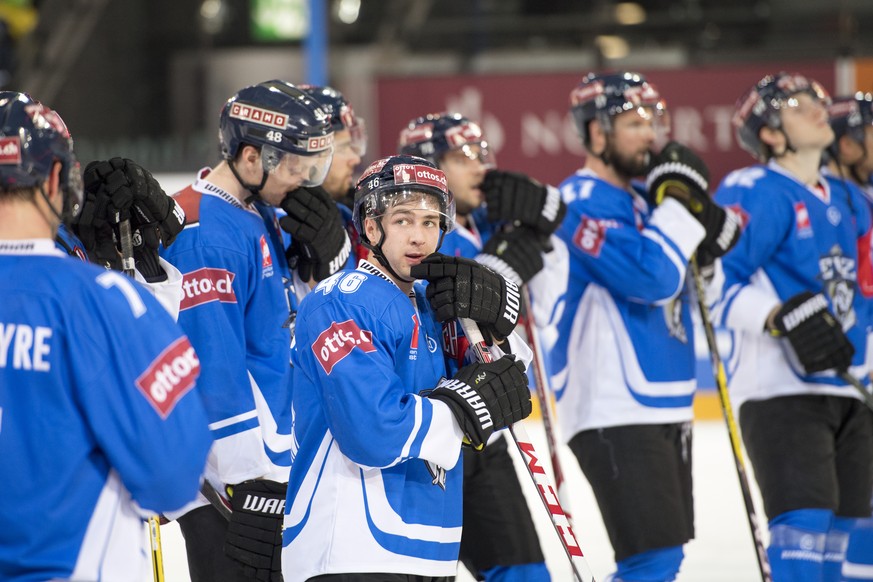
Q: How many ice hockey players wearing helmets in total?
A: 8